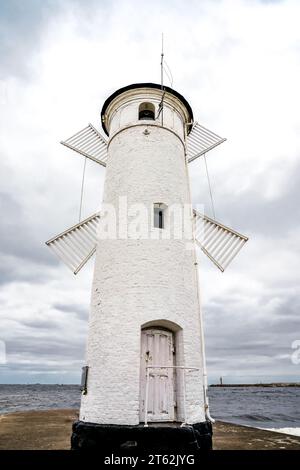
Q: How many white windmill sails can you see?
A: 4